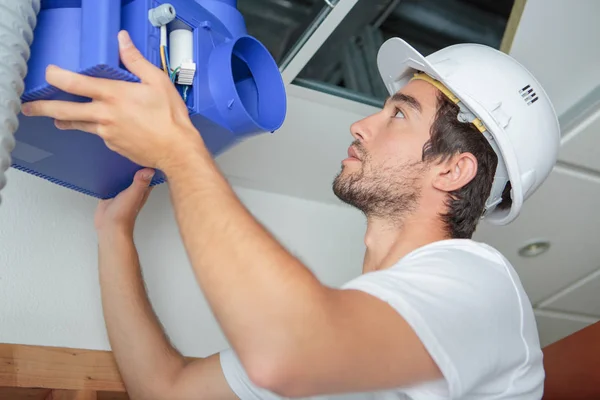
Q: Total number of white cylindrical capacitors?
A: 1